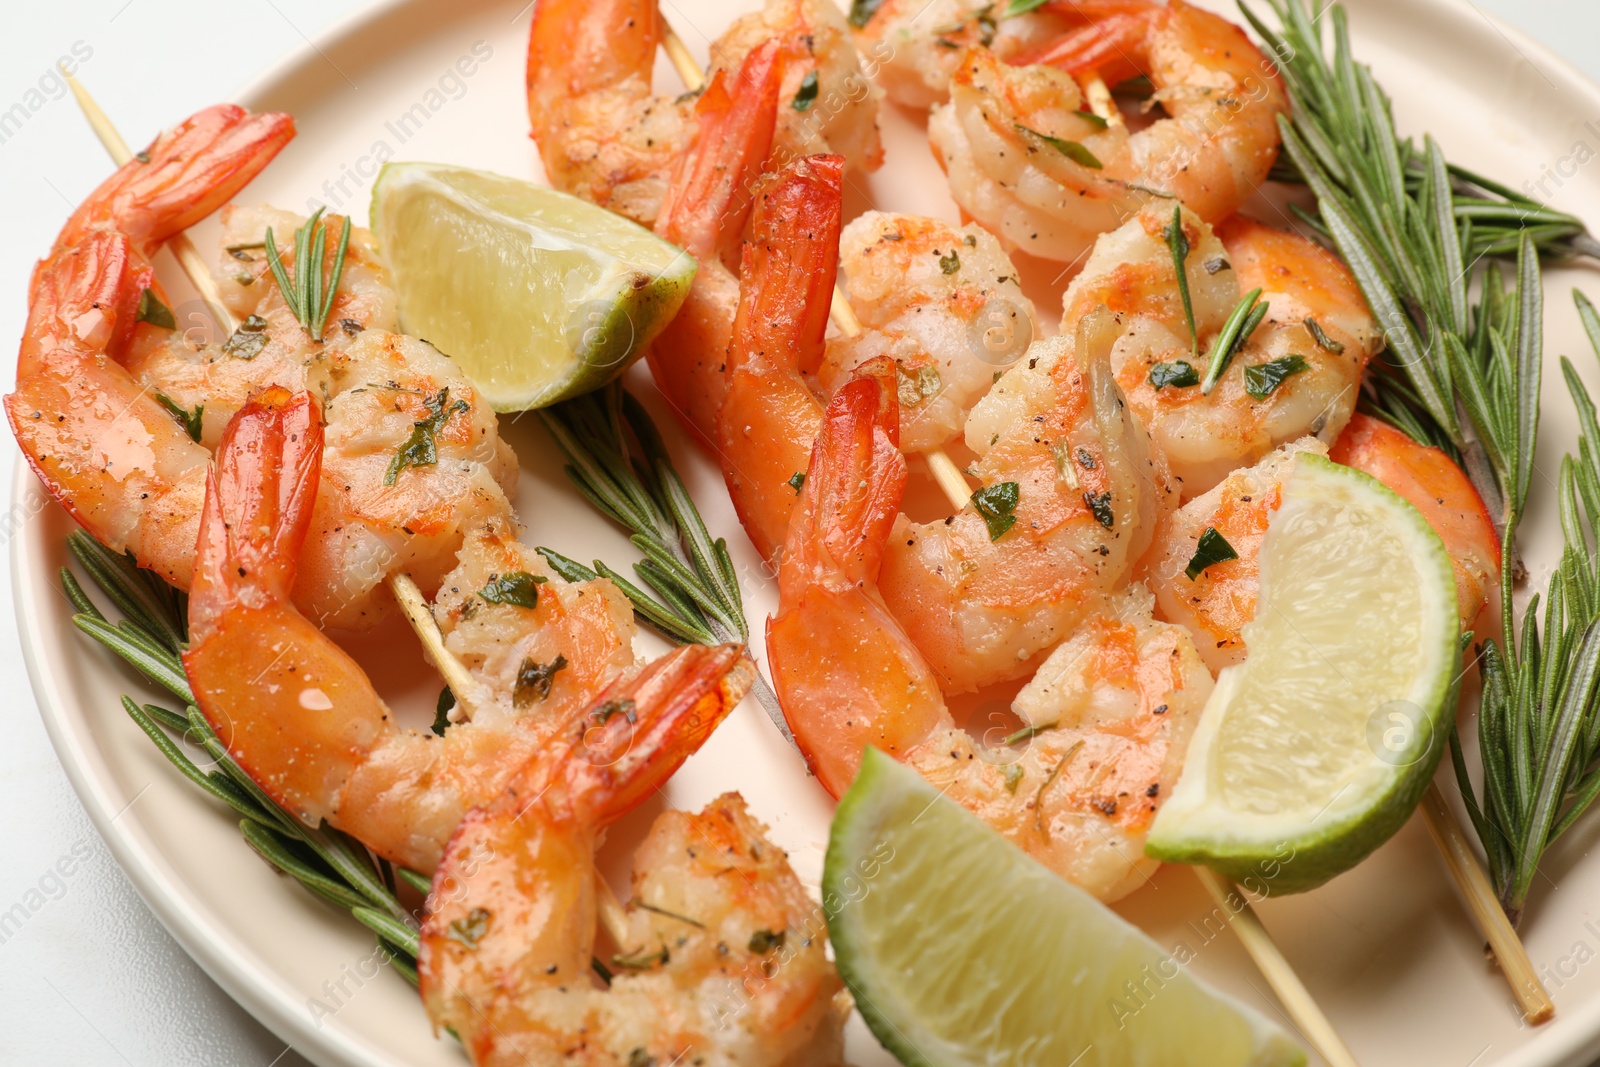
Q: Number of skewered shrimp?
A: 12